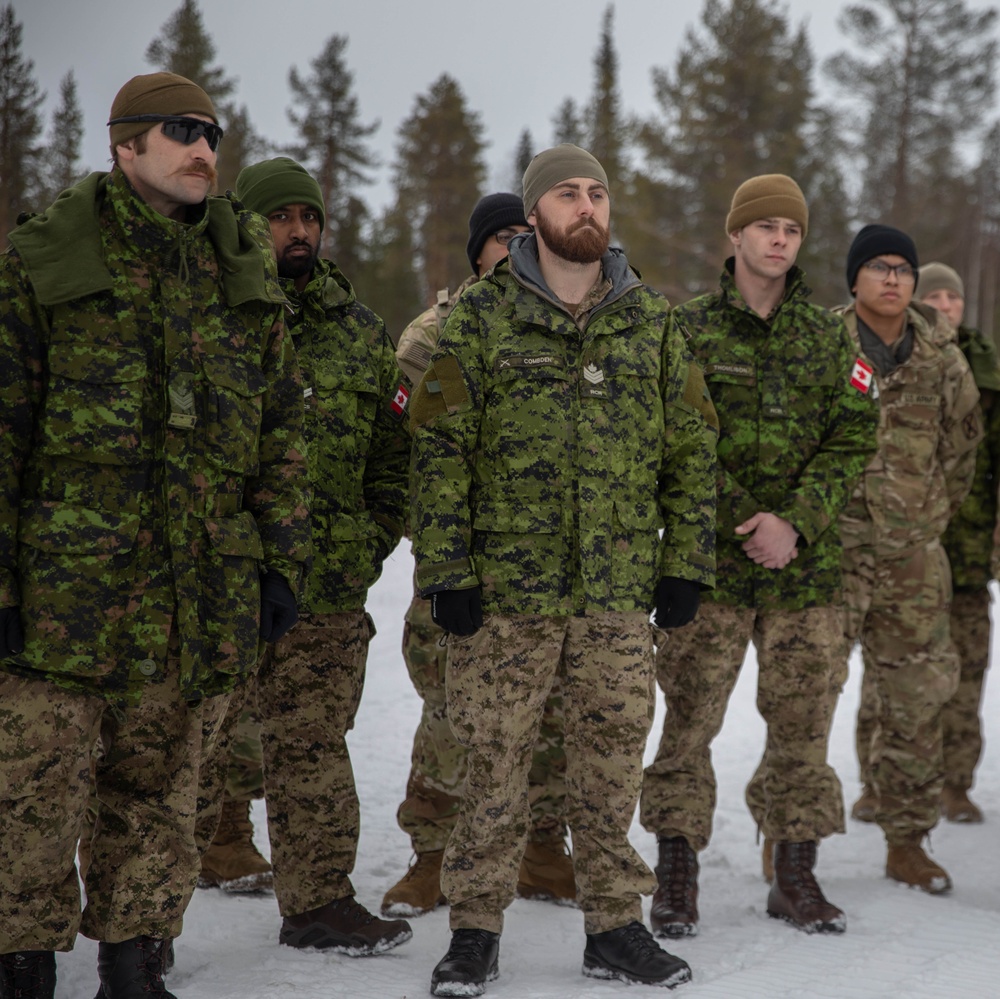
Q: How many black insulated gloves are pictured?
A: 4